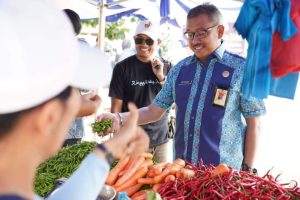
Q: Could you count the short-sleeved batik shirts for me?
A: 1